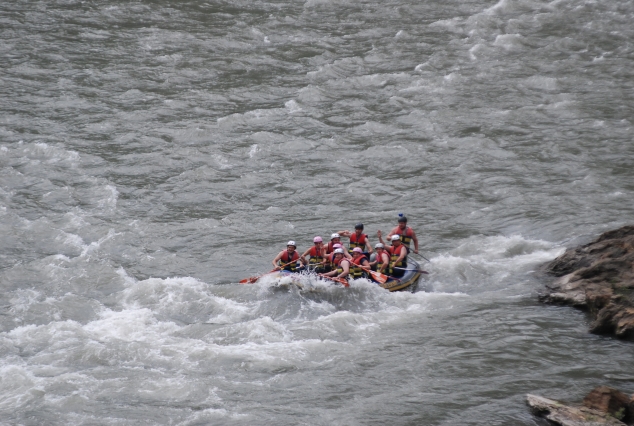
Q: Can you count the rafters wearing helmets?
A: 10